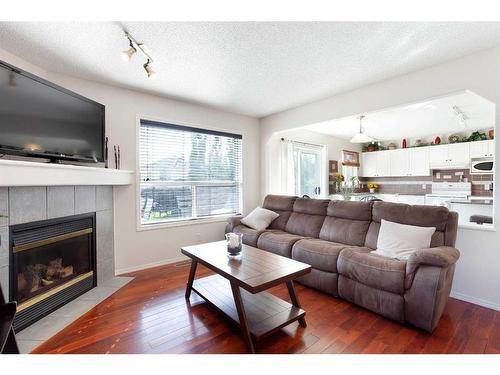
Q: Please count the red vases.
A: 2